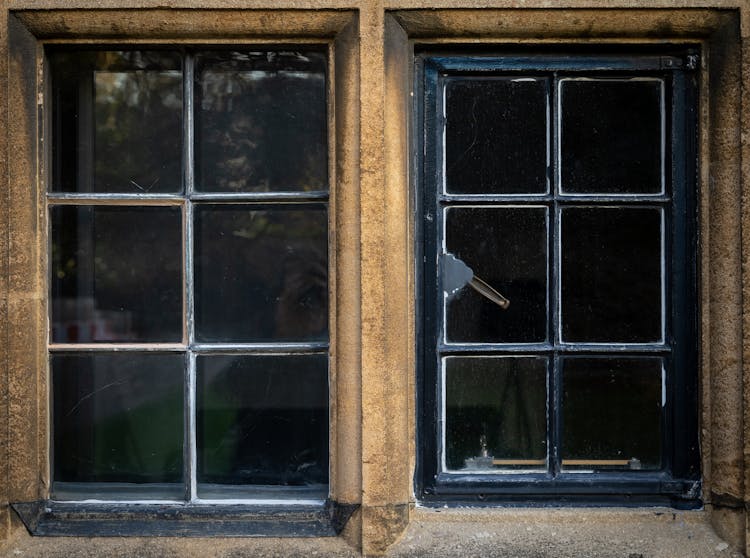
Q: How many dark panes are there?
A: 12